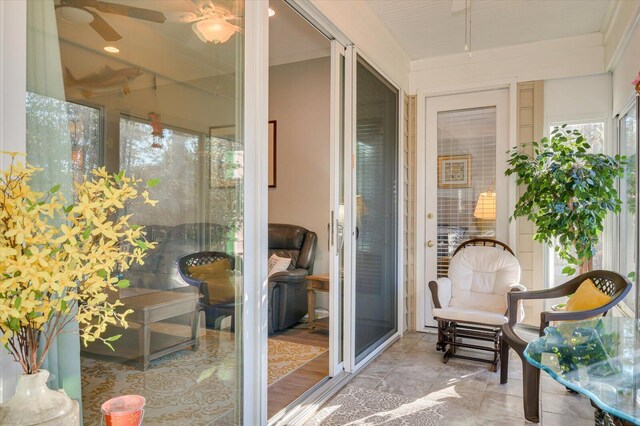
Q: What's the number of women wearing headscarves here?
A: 0